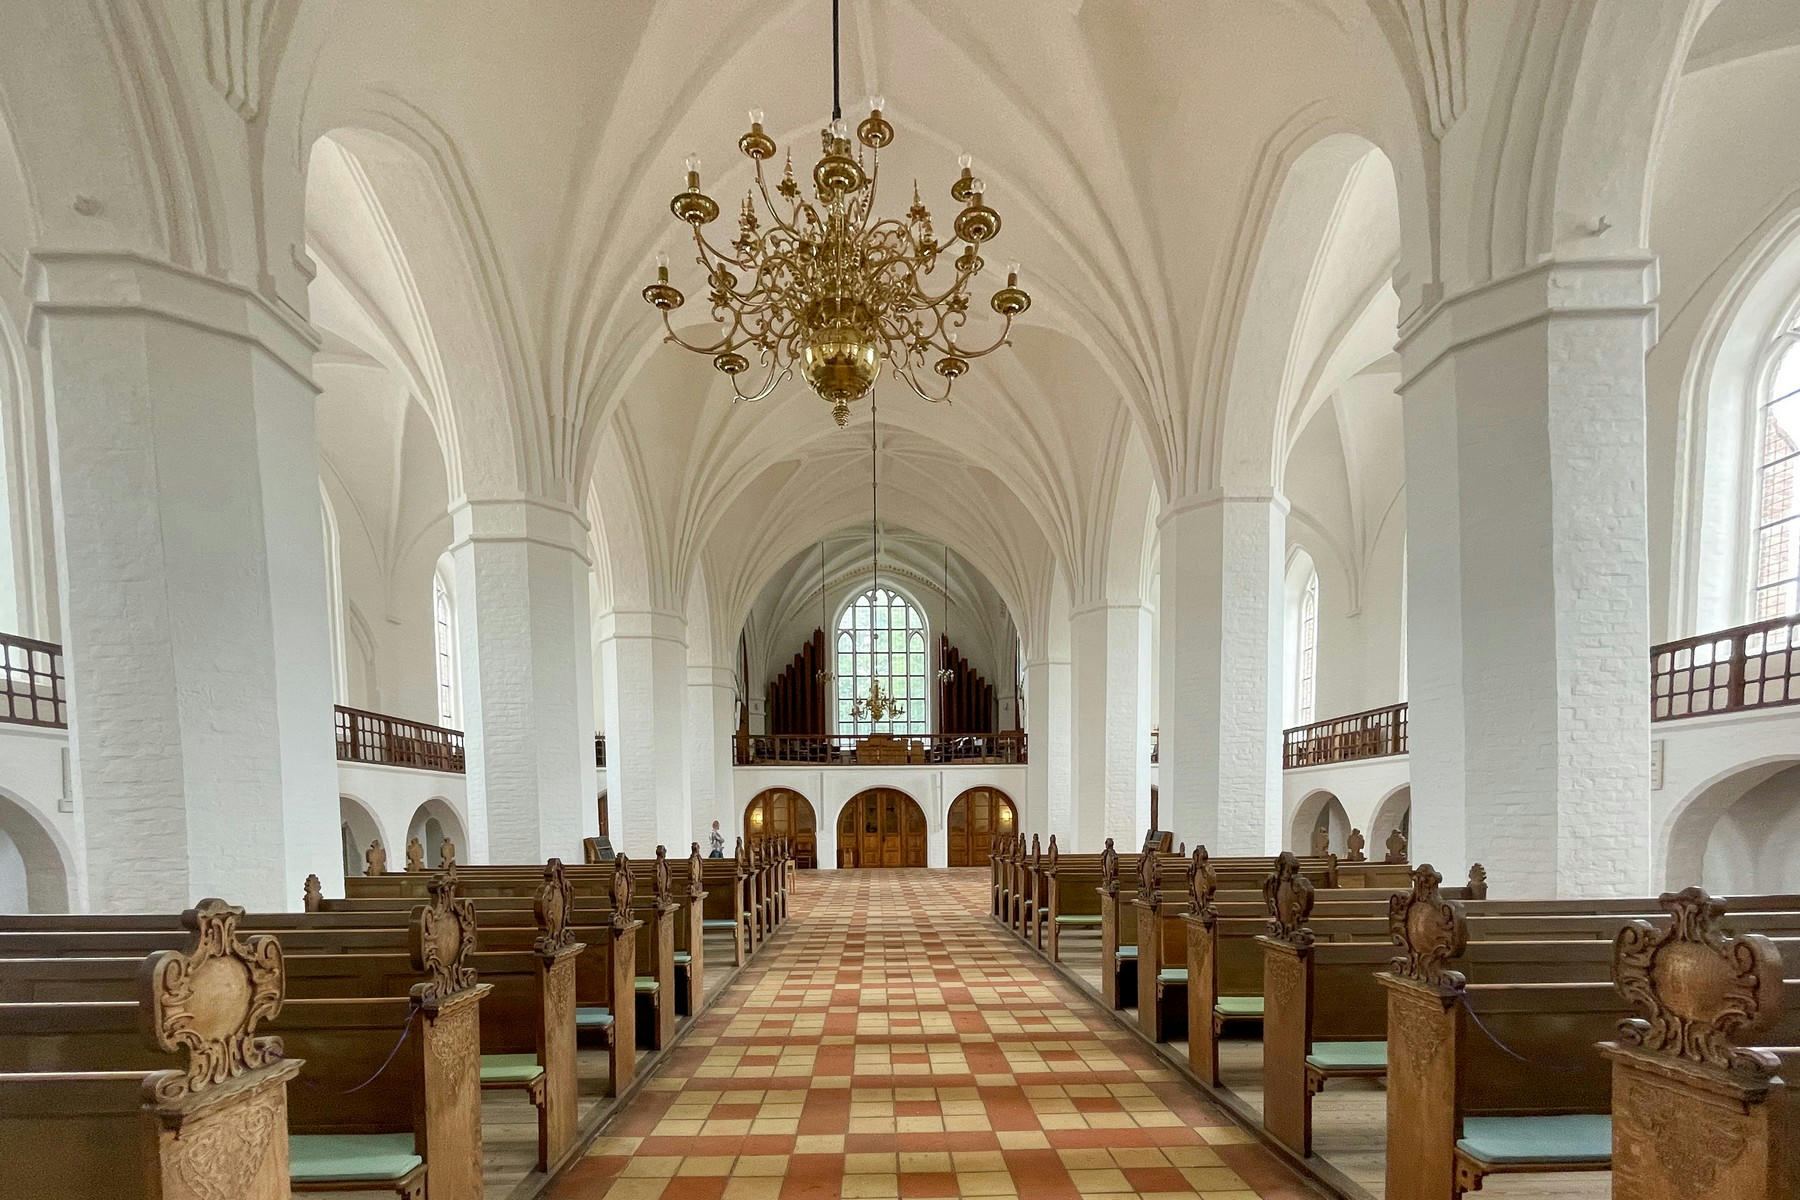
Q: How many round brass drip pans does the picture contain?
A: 12